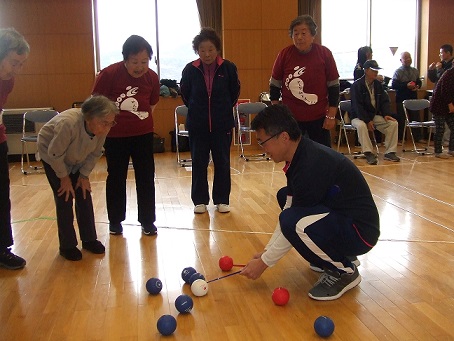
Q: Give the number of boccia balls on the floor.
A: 9